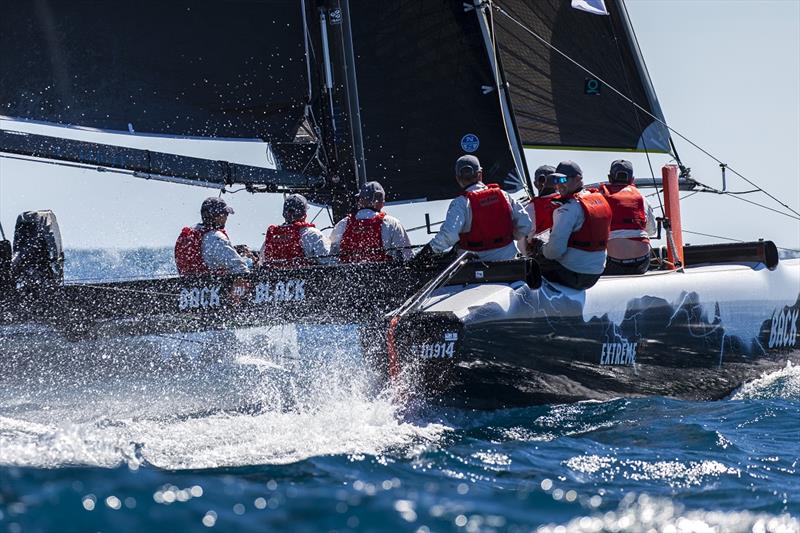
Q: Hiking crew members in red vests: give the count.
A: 7